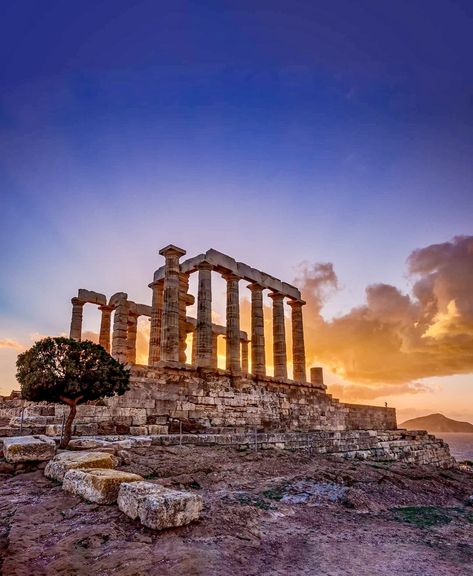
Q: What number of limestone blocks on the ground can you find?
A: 4